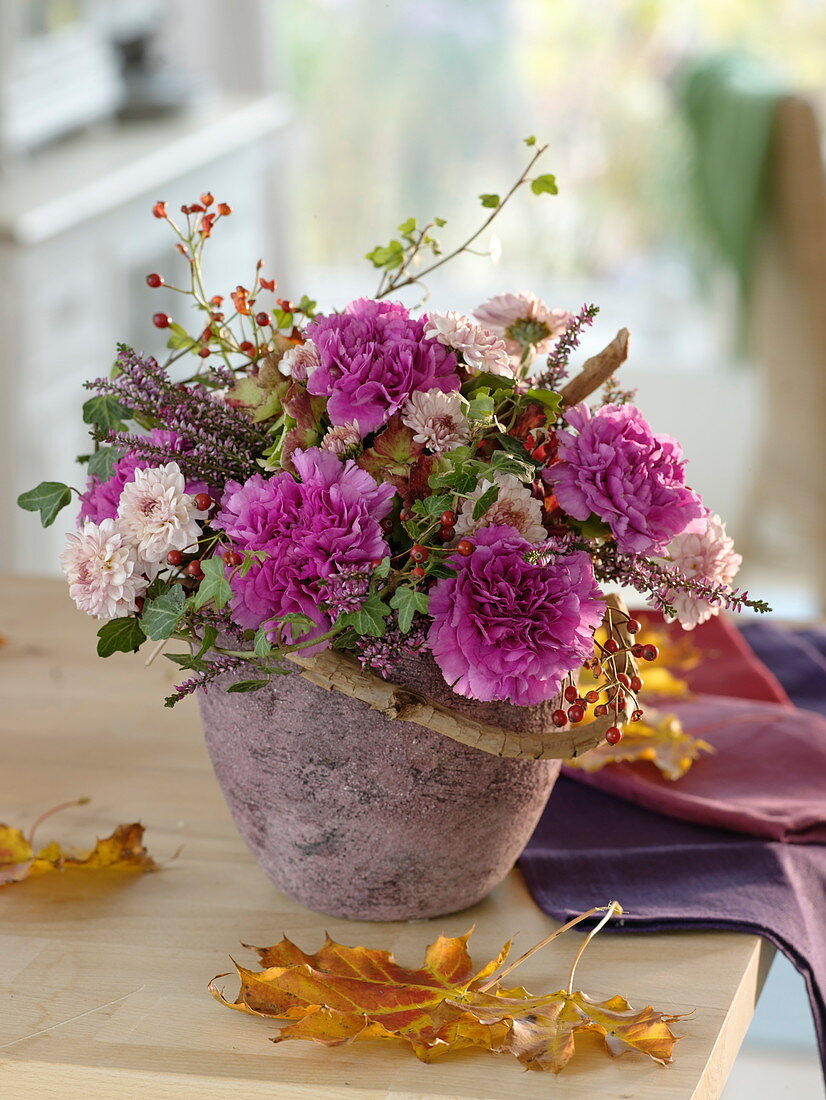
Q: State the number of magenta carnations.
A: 5